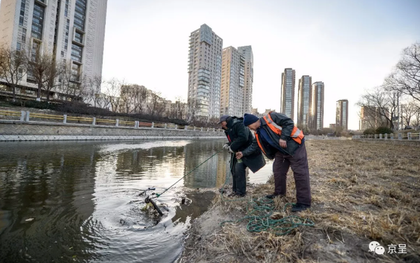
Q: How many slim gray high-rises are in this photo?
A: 4